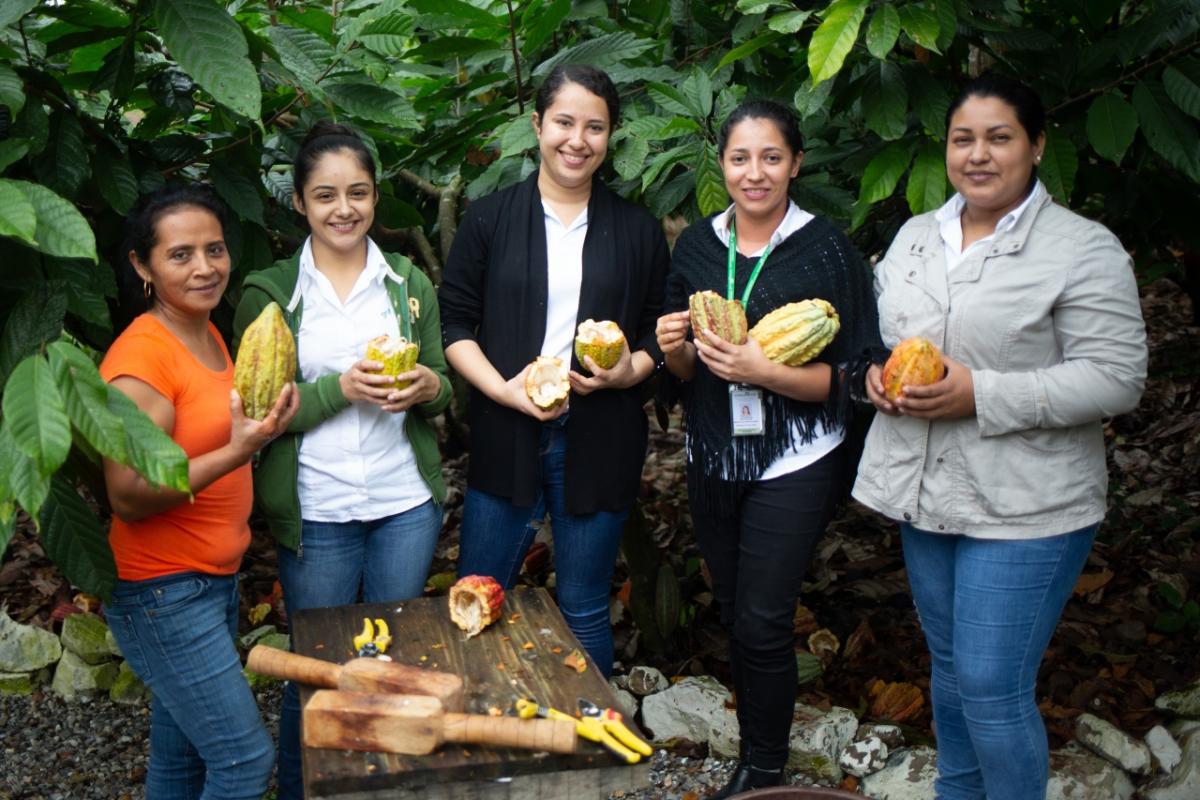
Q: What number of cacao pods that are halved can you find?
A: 5